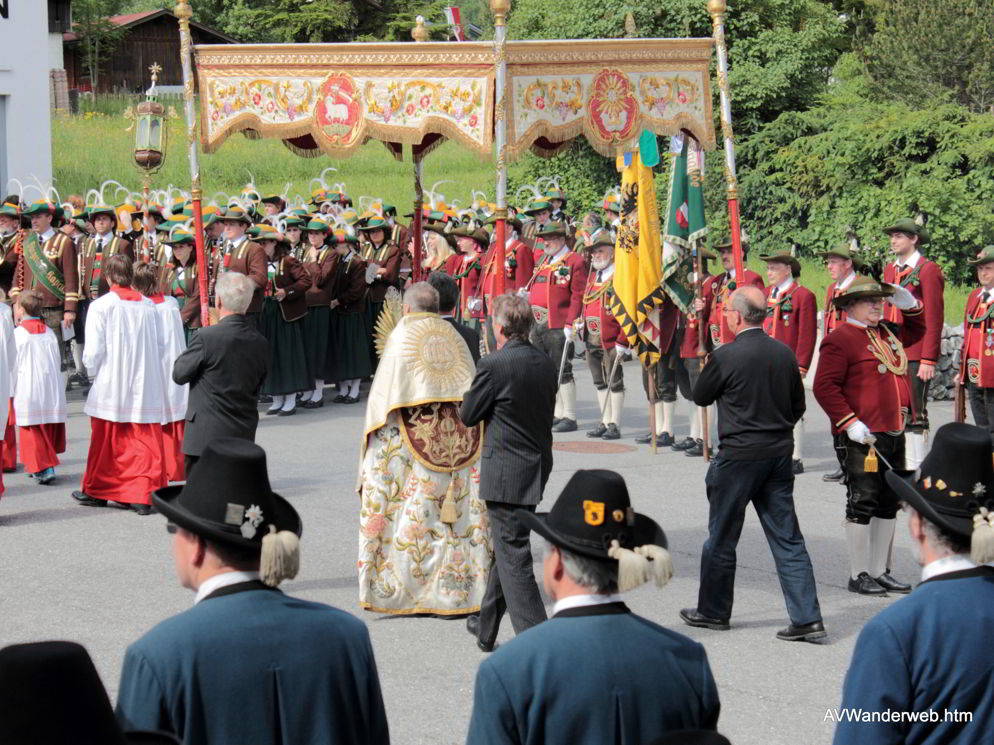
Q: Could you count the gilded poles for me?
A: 4